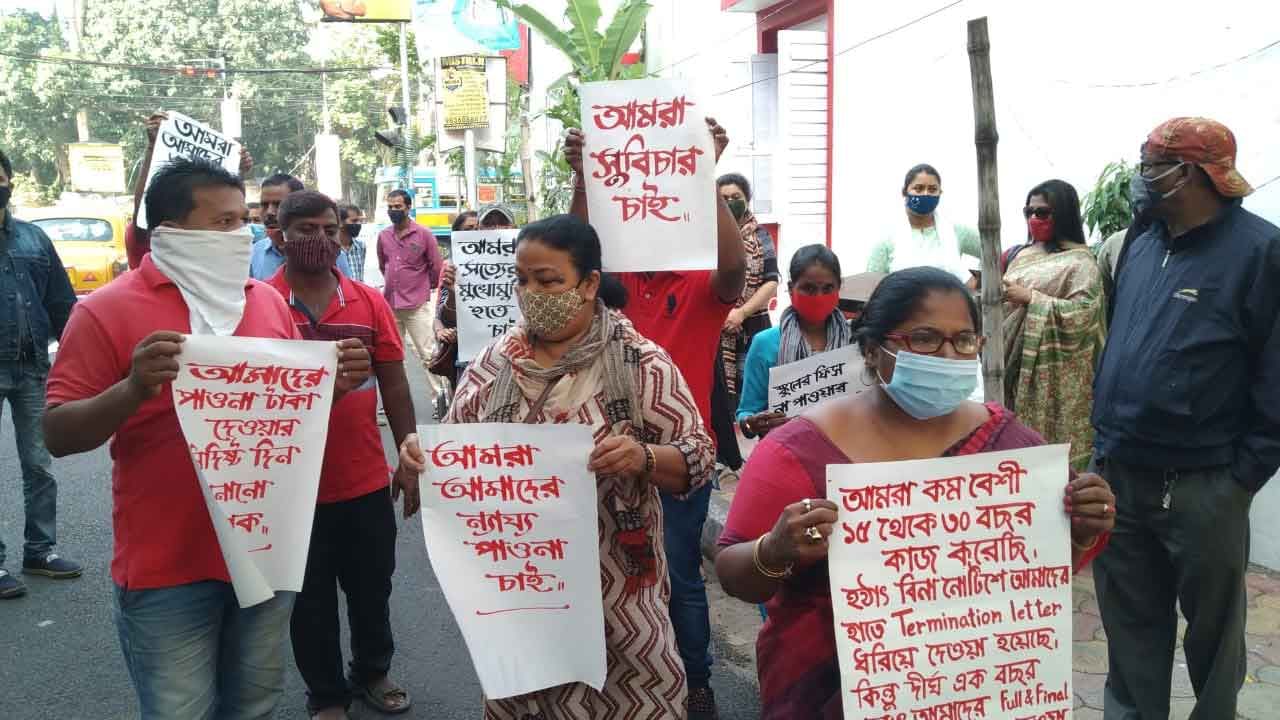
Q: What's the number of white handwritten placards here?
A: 7